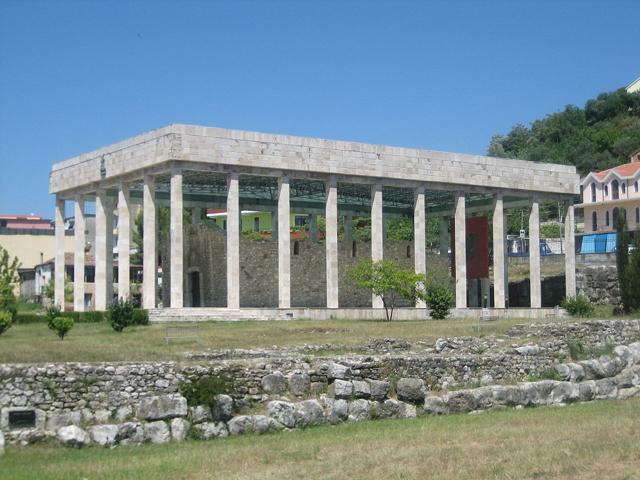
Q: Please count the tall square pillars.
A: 15